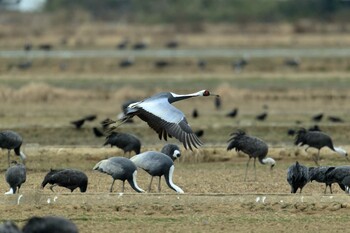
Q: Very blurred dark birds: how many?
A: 11